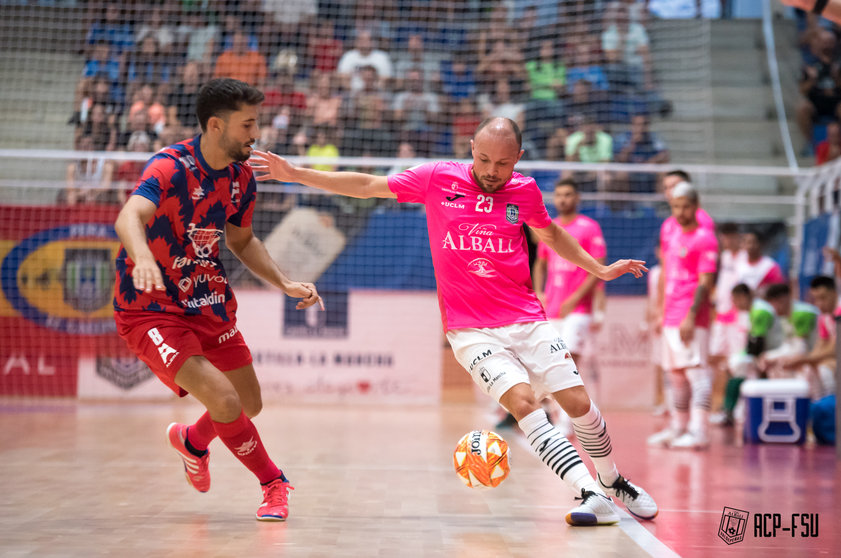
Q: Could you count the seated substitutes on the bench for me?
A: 3